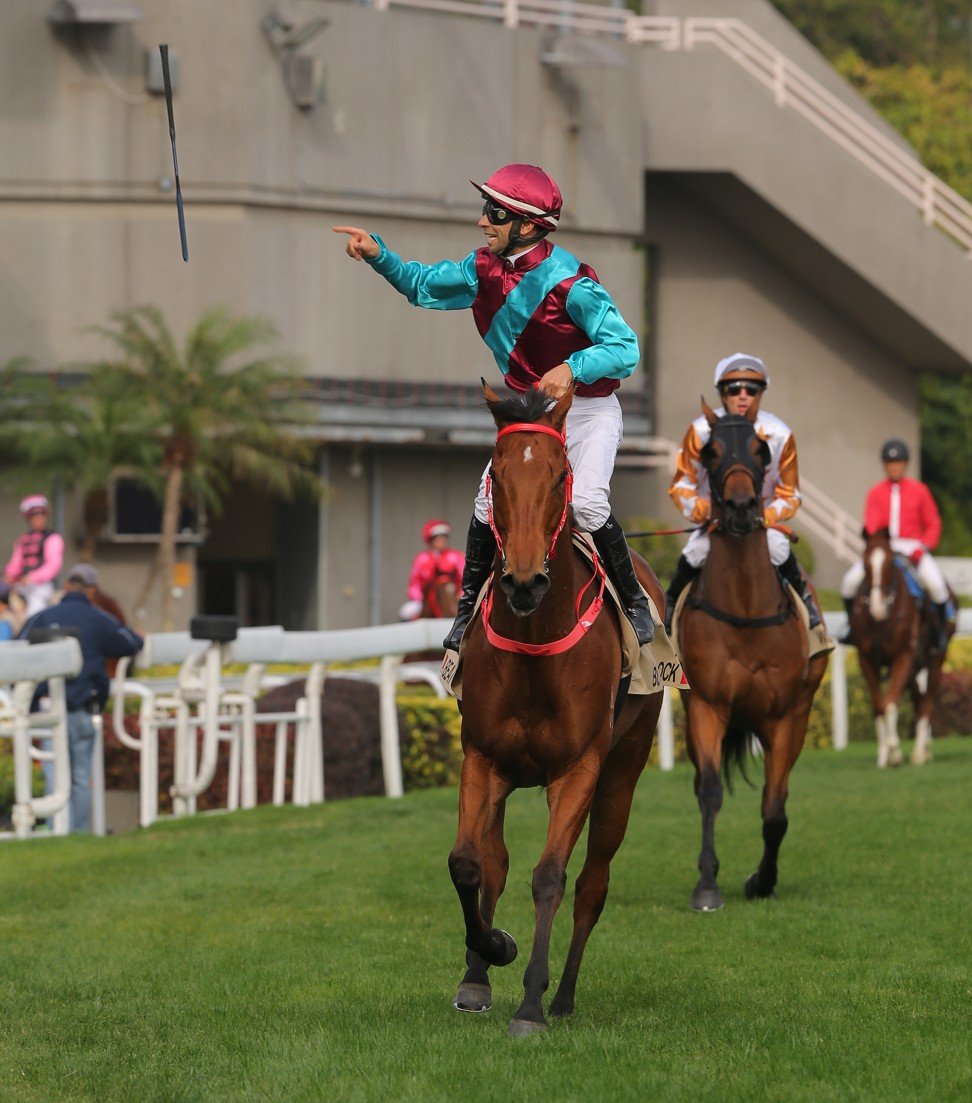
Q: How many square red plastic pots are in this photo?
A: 0